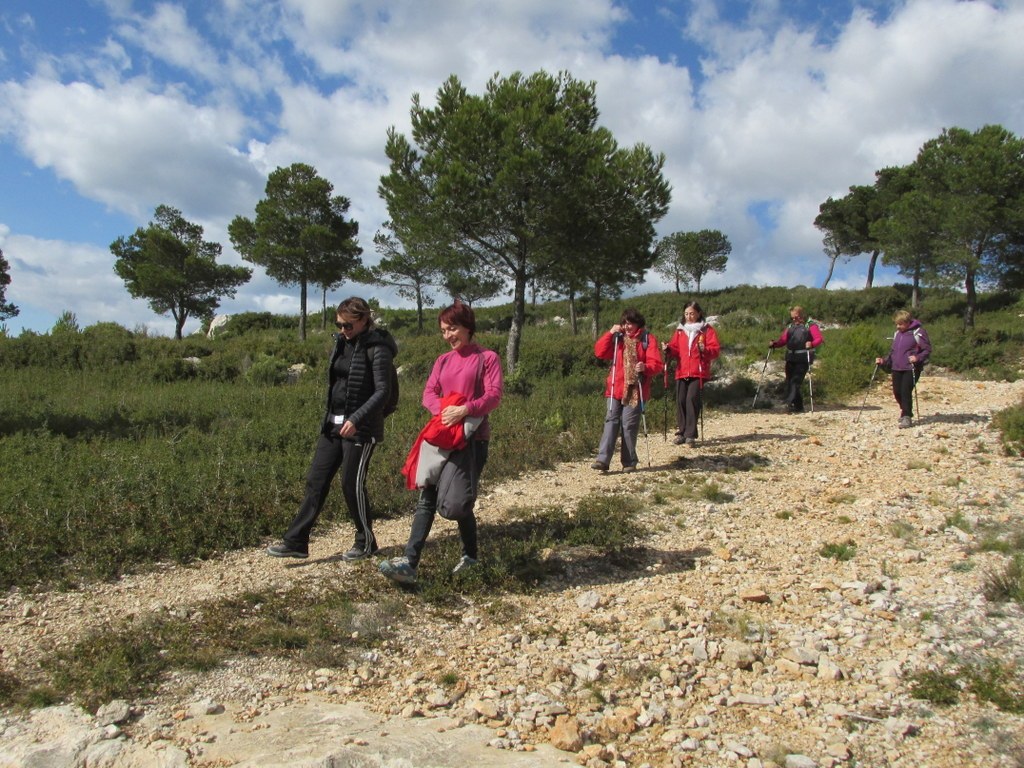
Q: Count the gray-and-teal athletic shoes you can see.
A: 2